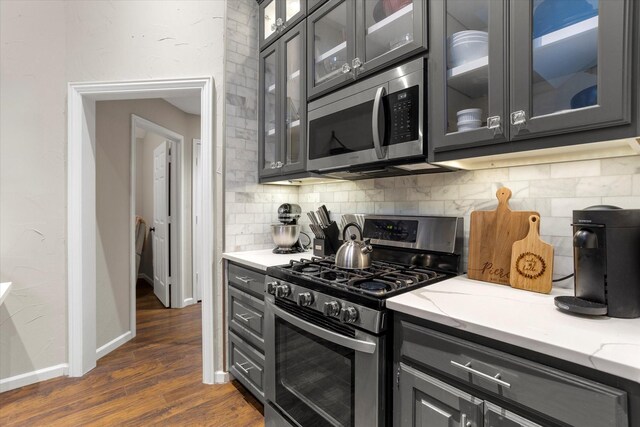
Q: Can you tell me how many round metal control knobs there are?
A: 5